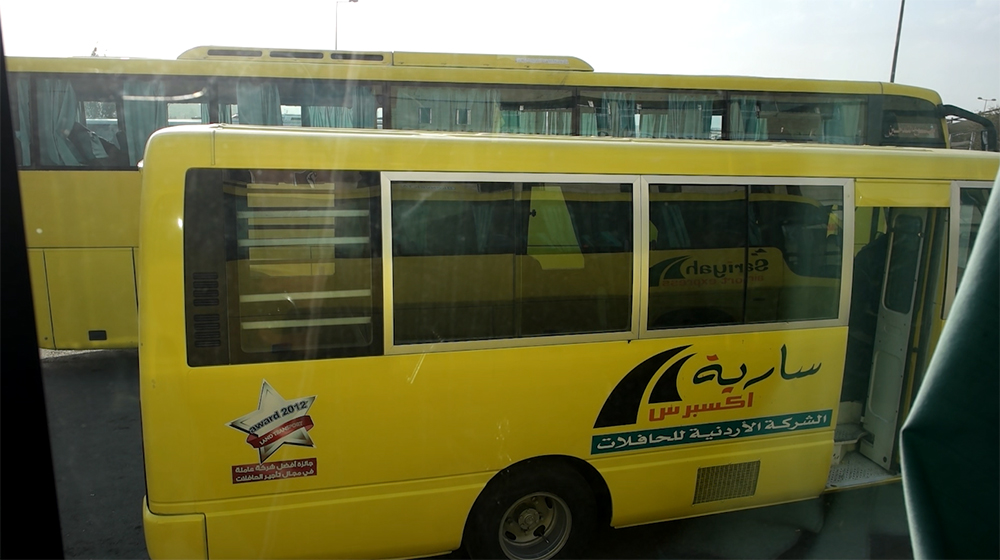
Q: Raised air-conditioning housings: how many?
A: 1